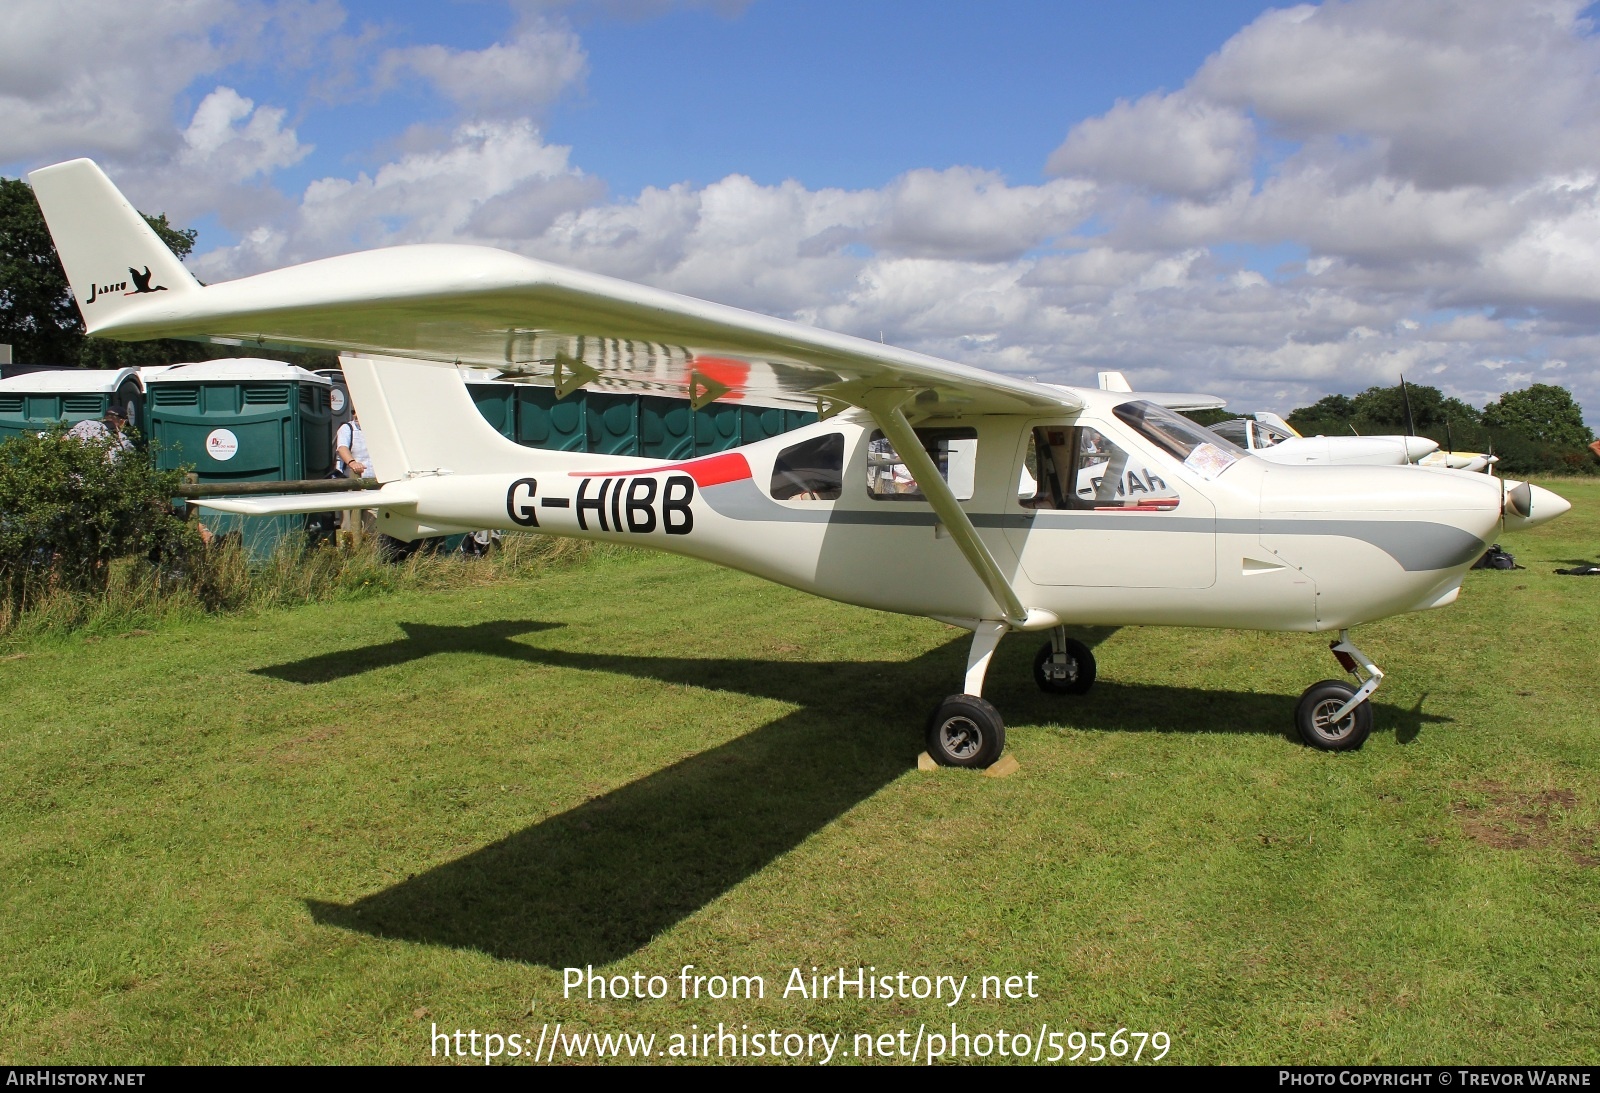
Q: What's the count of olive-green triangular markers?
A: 3